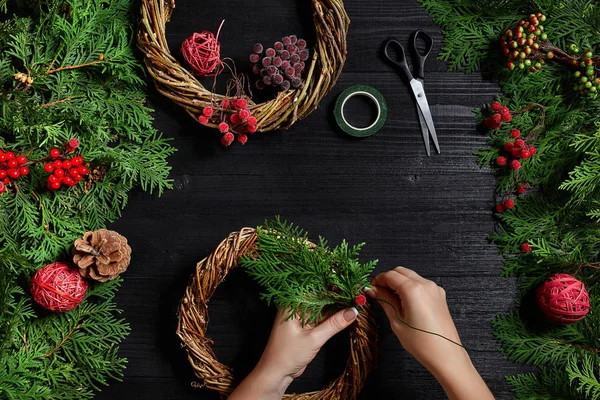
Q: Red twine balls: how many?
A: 3